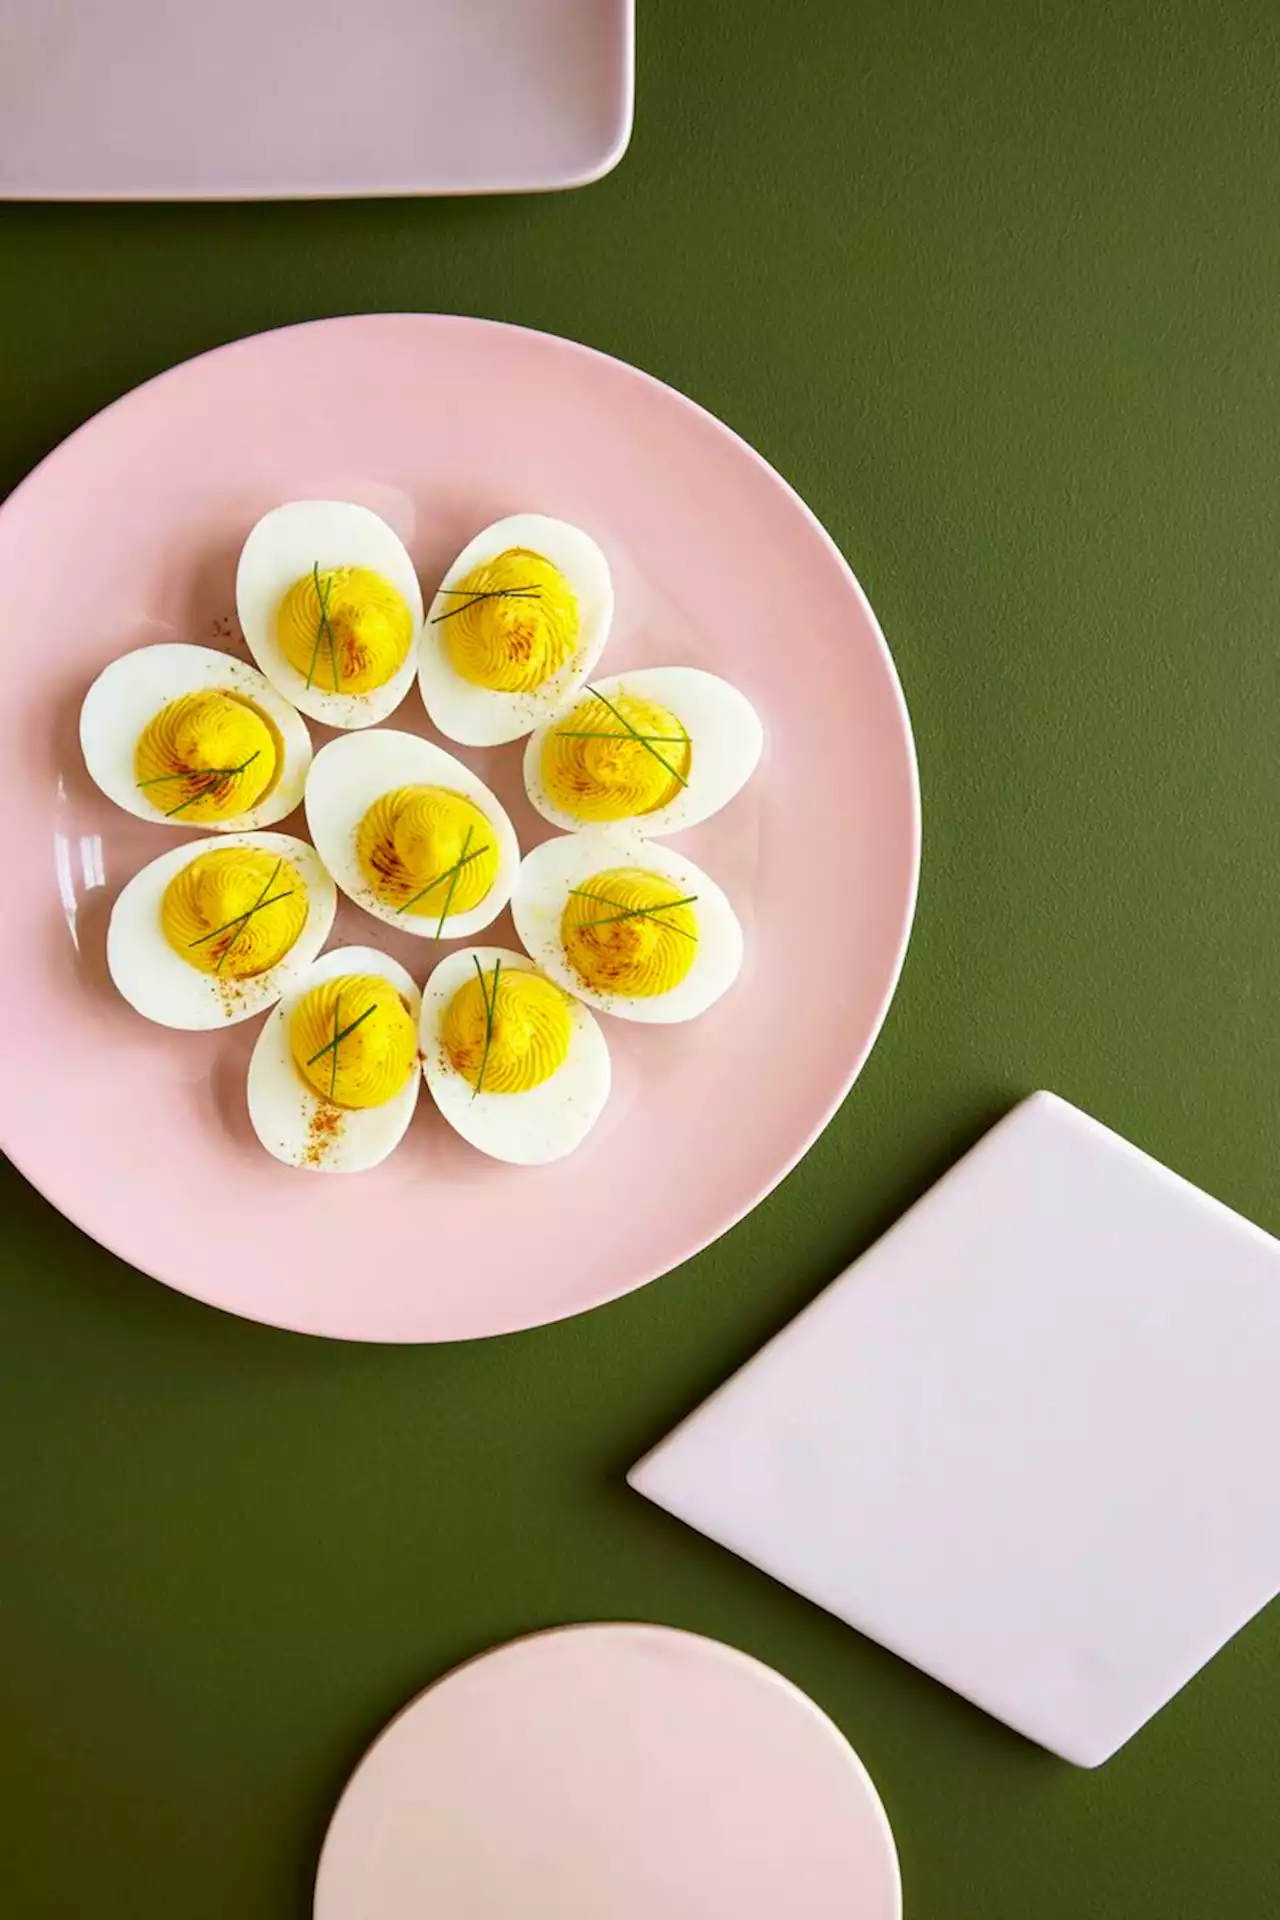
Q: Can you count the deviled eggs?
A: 9